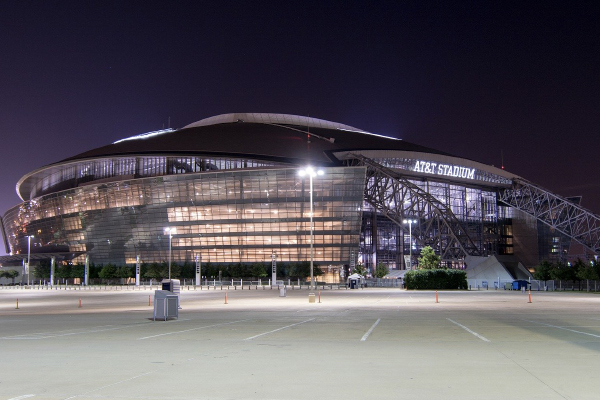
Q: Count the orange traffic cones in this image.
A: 7